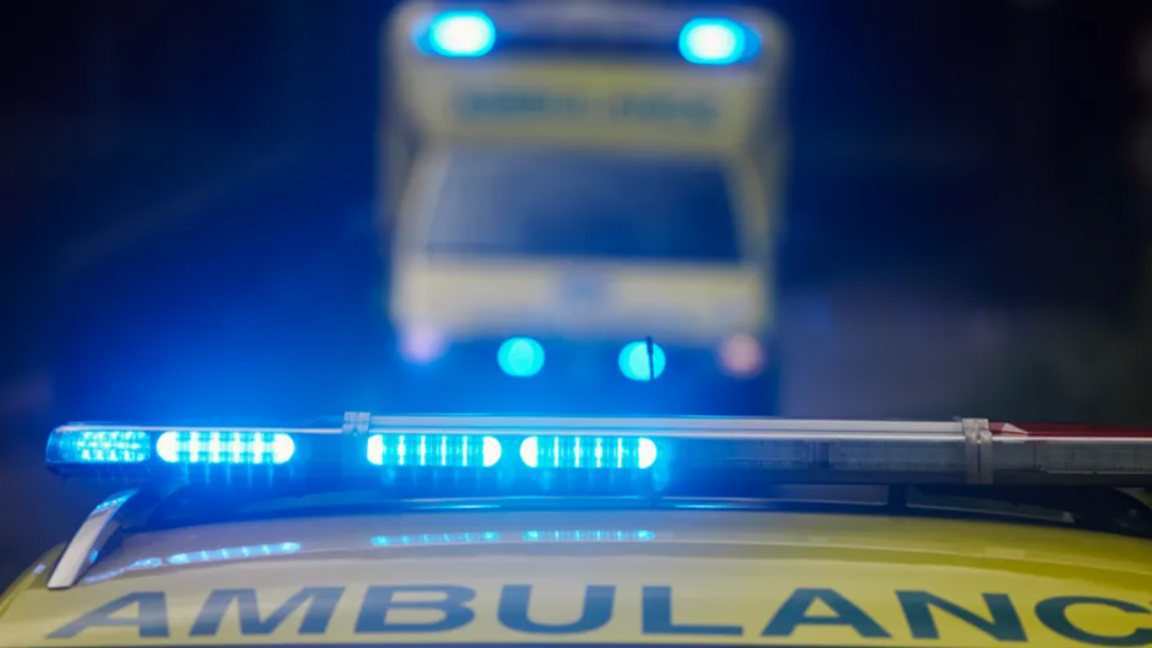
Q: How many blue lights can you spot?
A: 8